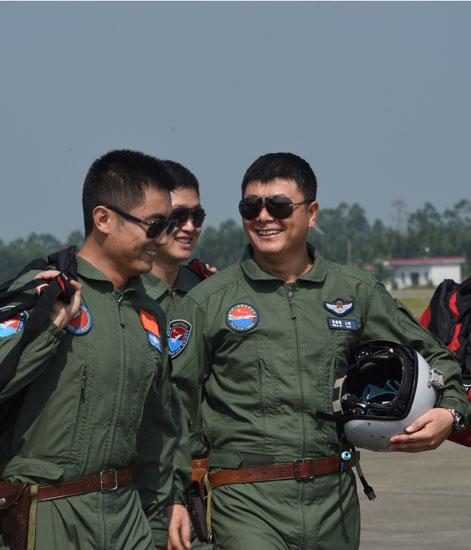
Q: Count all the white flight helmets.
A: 1